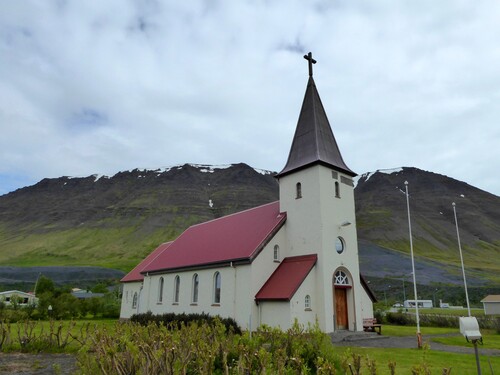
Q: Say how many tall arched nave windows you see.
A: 4